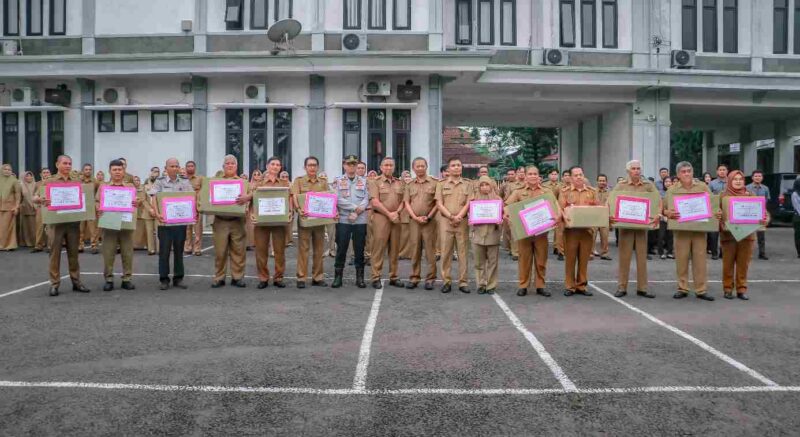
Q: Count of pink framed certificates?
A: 10